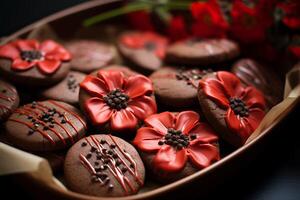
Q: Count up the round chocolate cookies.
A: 13